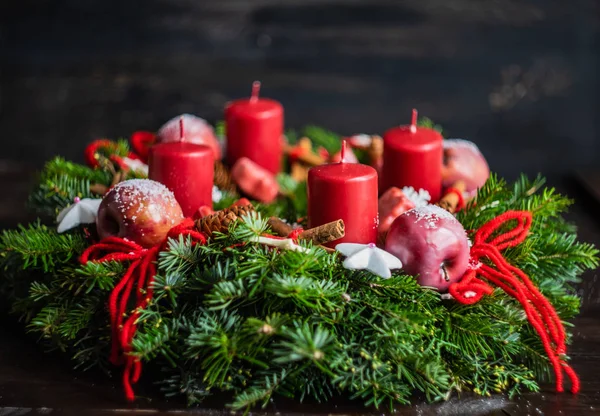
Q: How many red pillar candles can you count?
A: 4